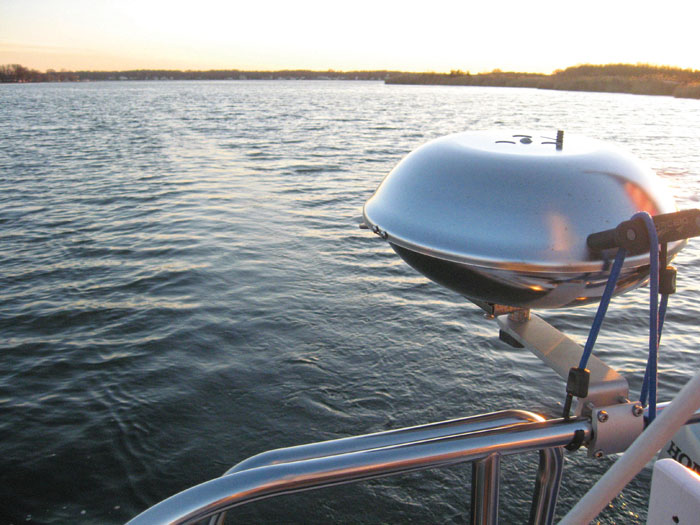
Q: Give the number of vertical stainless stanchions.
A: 2